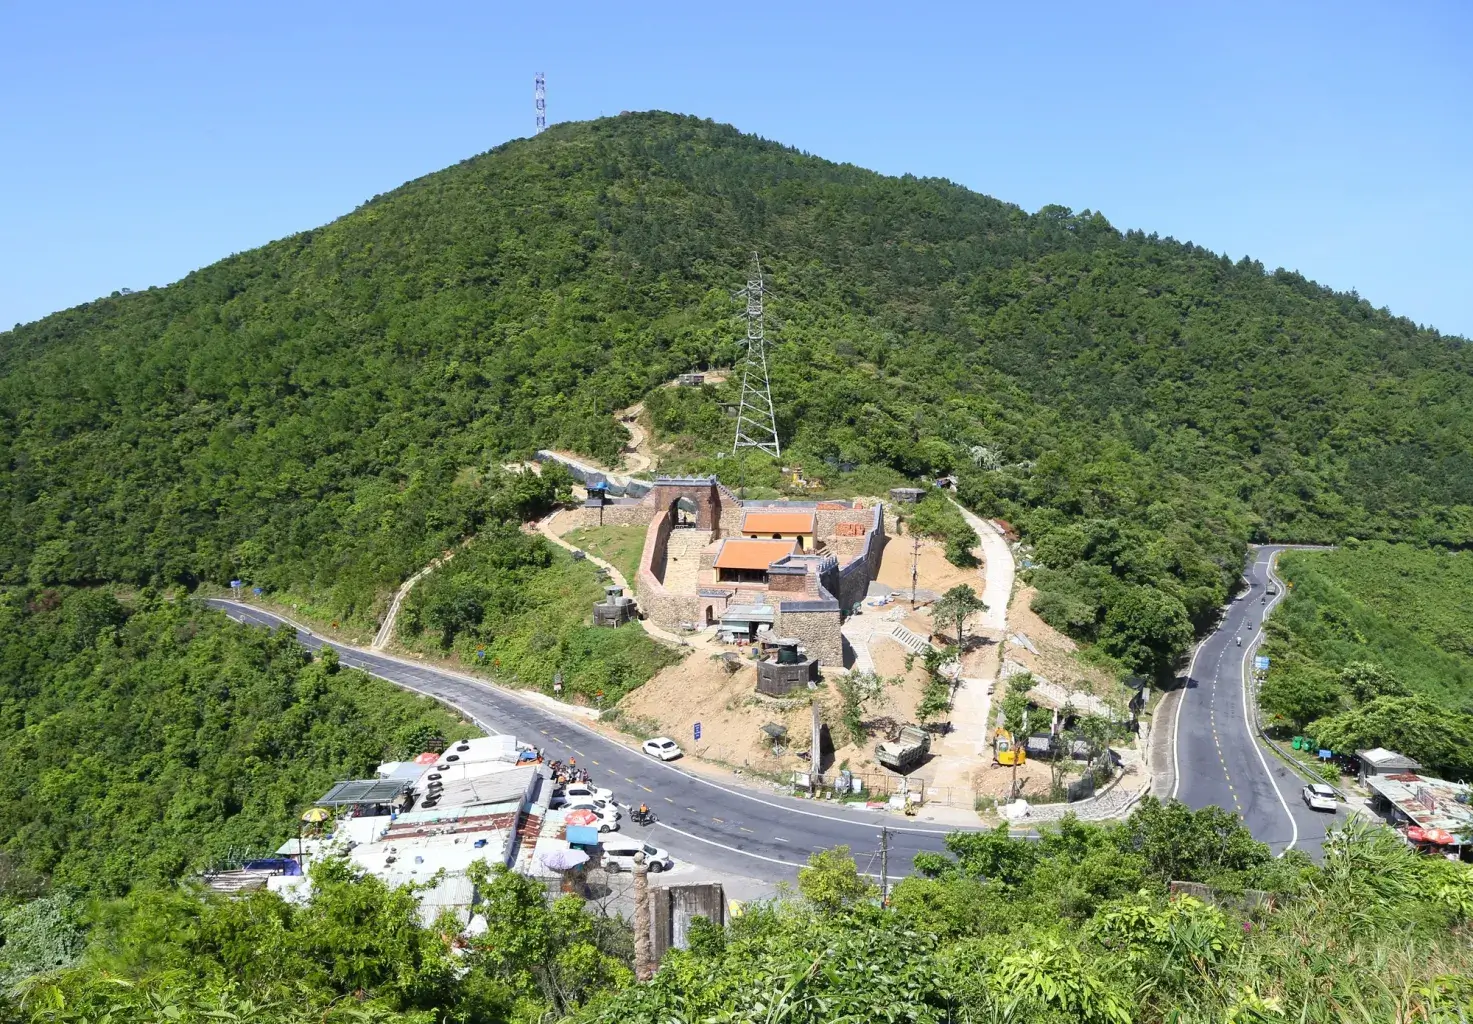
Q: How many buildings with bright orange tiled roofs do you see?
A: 2